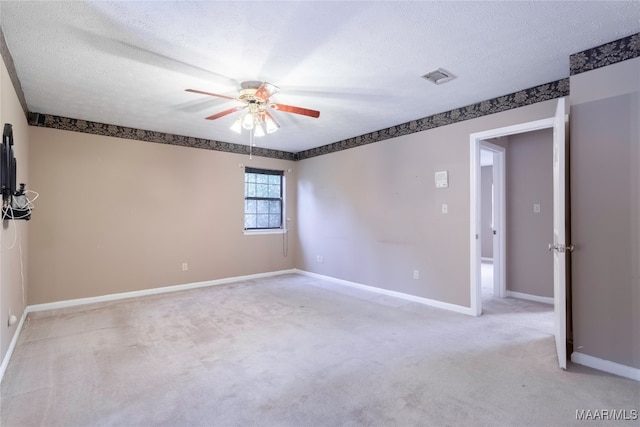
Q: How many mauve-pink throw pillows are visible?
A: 0